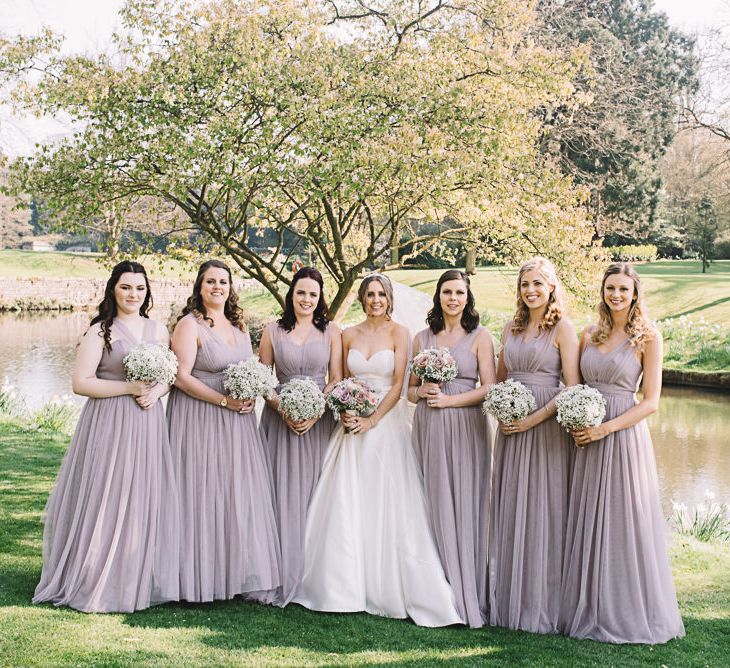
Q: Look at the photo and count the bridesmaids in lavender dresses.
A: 6